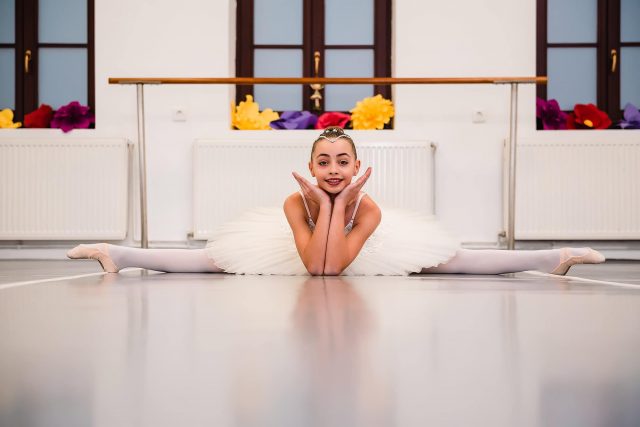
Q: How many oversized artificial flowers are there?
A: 10